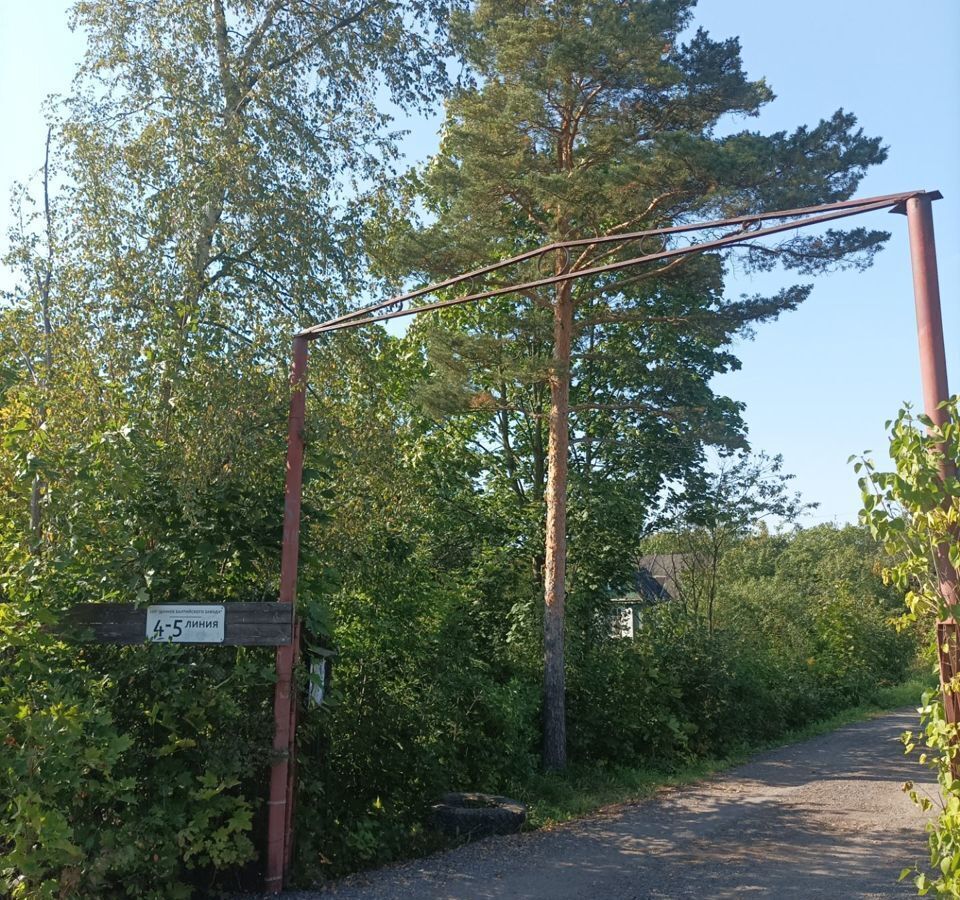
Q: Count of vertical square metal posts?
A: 1